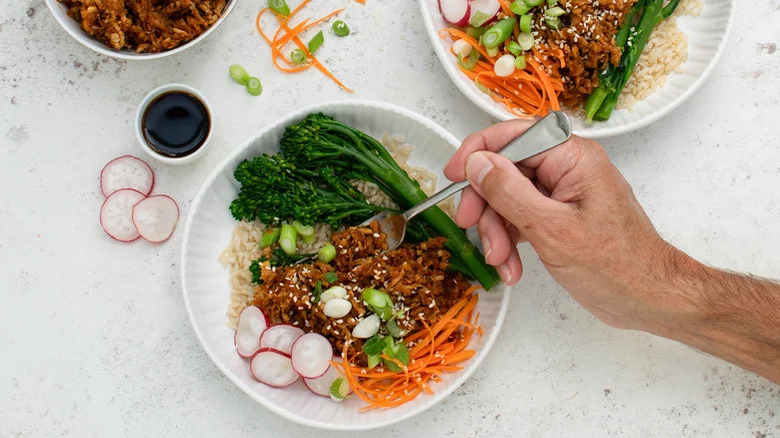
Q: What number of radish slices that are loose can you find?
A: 3